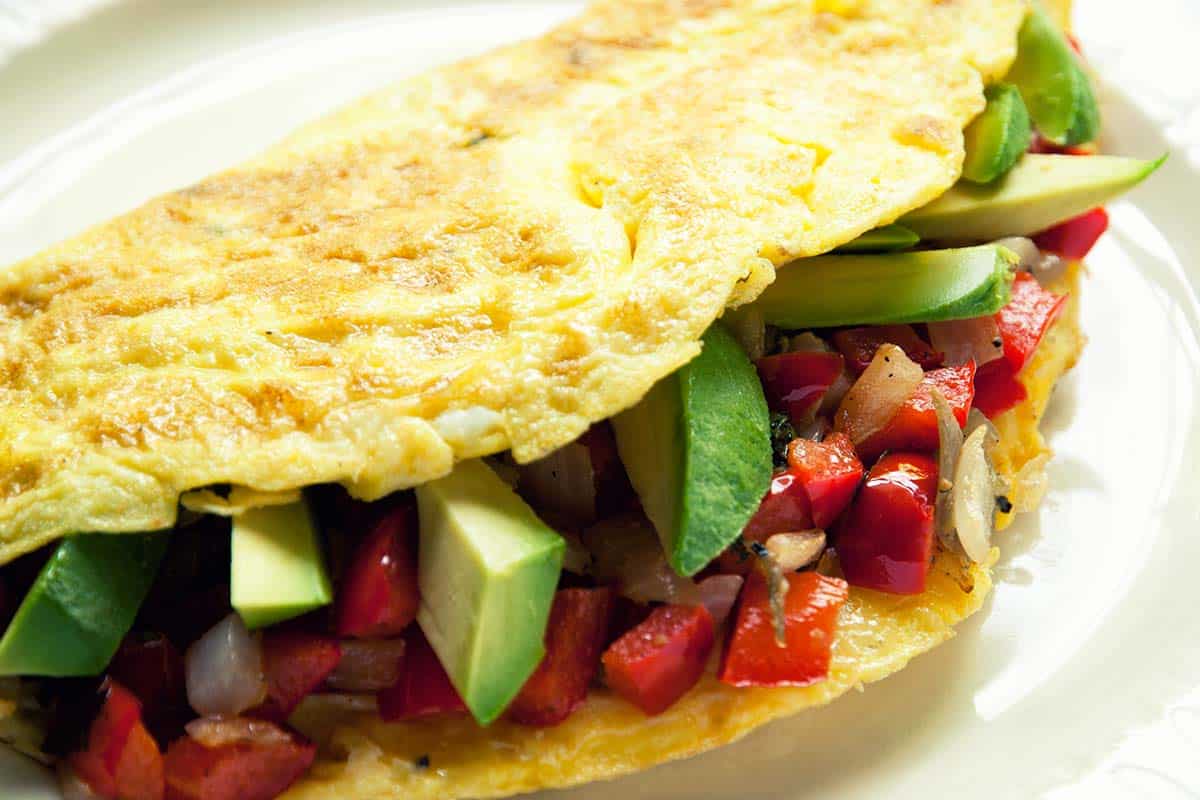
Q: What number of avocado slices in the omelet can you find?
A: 9